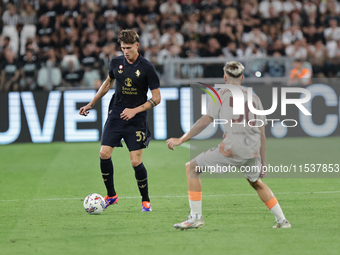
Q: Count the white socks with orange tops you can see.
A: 2